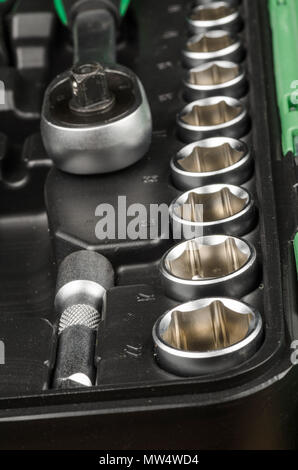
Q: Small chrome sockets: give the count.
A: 8